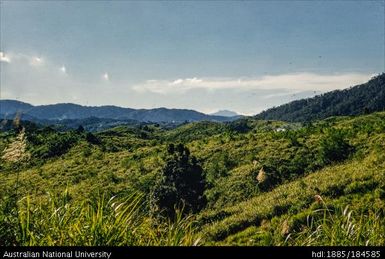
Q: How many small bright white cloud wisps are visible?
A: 4